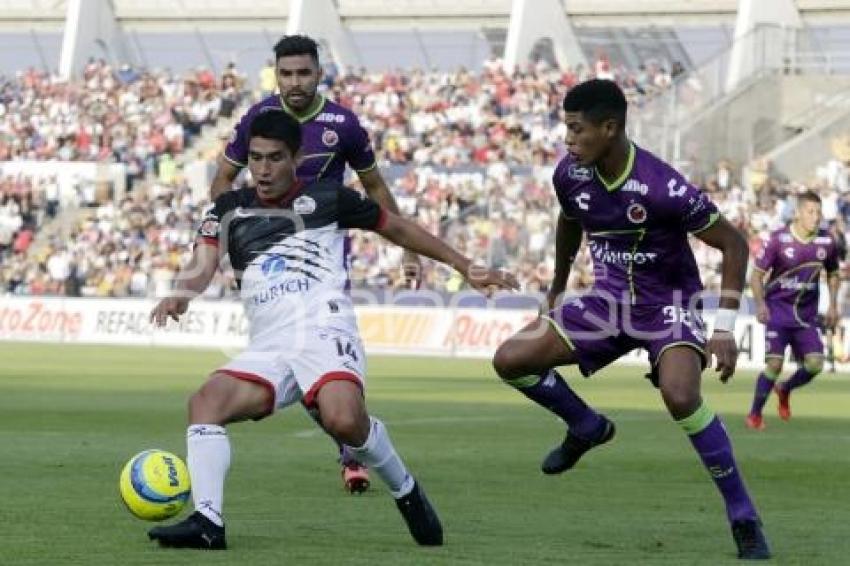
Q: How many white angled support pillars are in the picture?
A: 4